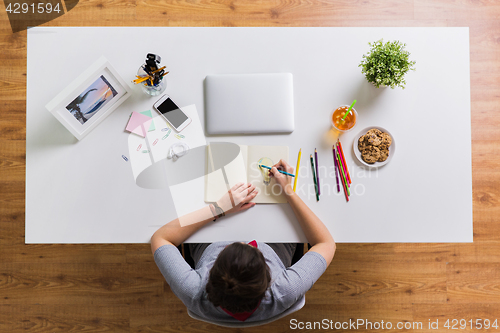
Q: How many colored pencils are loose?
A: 8